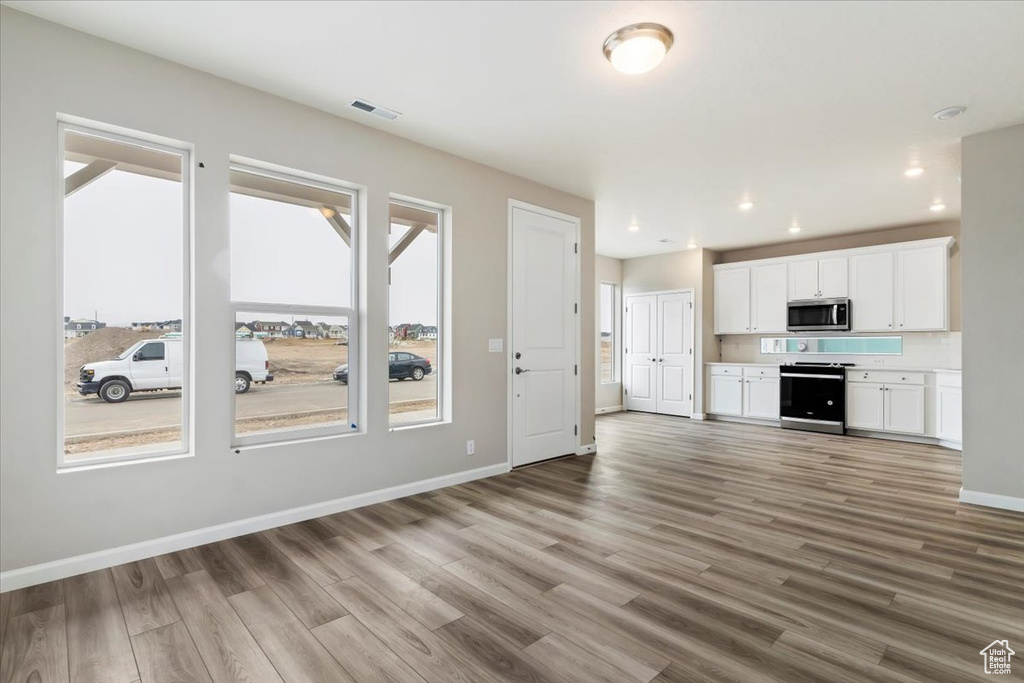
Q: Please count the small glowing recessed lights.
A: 6